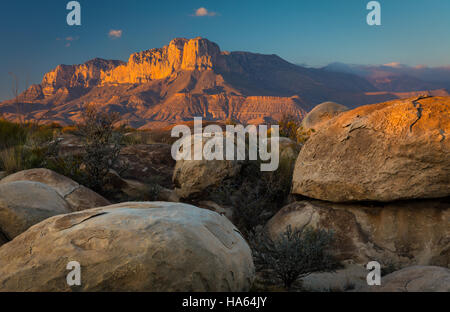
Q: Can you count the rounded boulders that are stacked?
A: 2